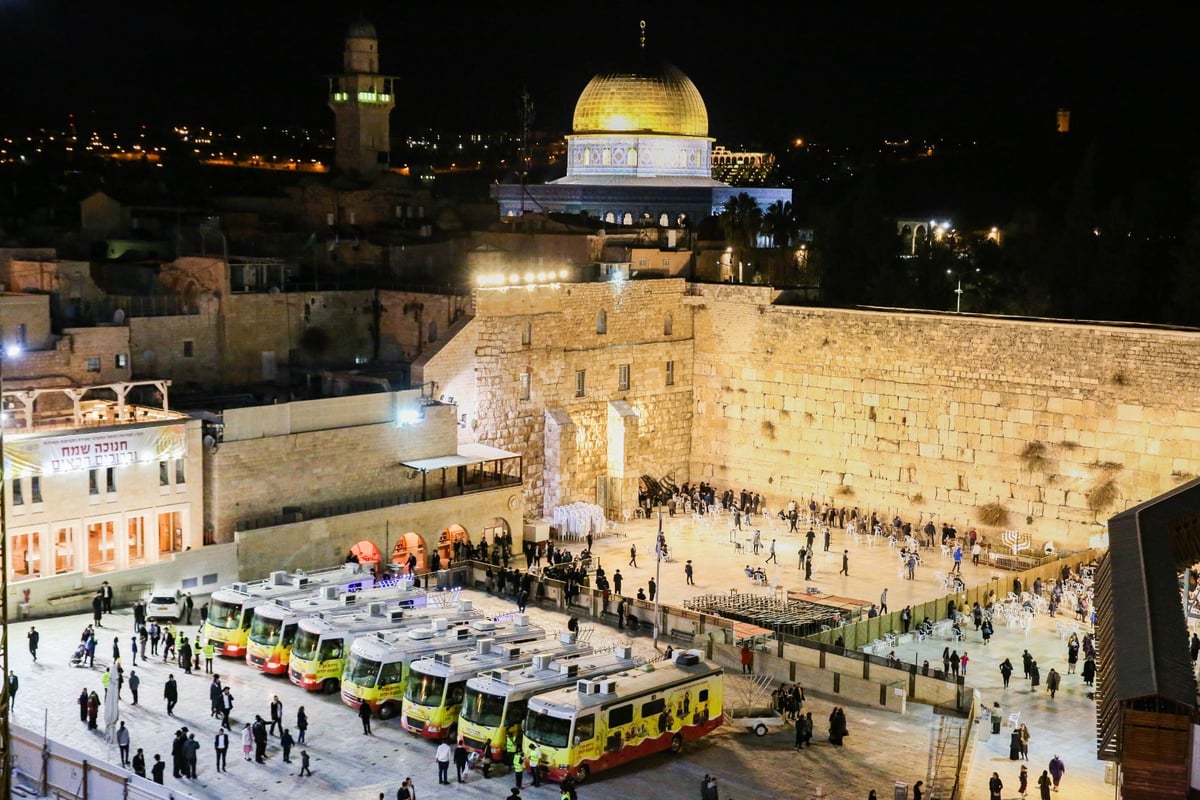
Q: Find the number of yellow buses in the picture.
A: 7